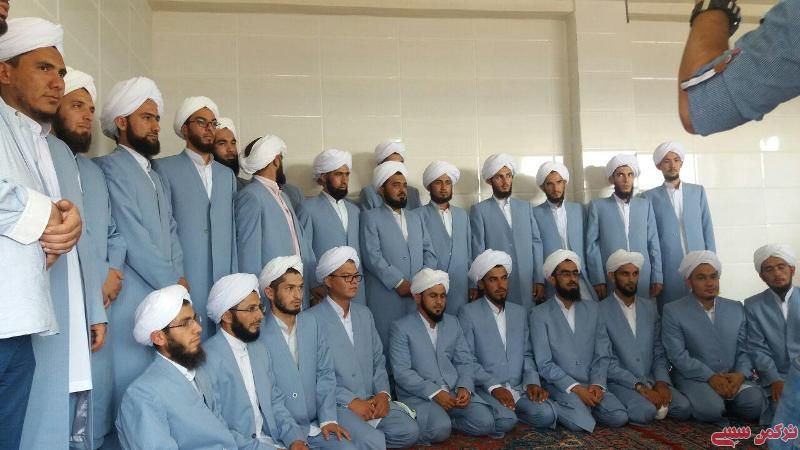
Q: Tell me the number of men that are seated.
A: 10